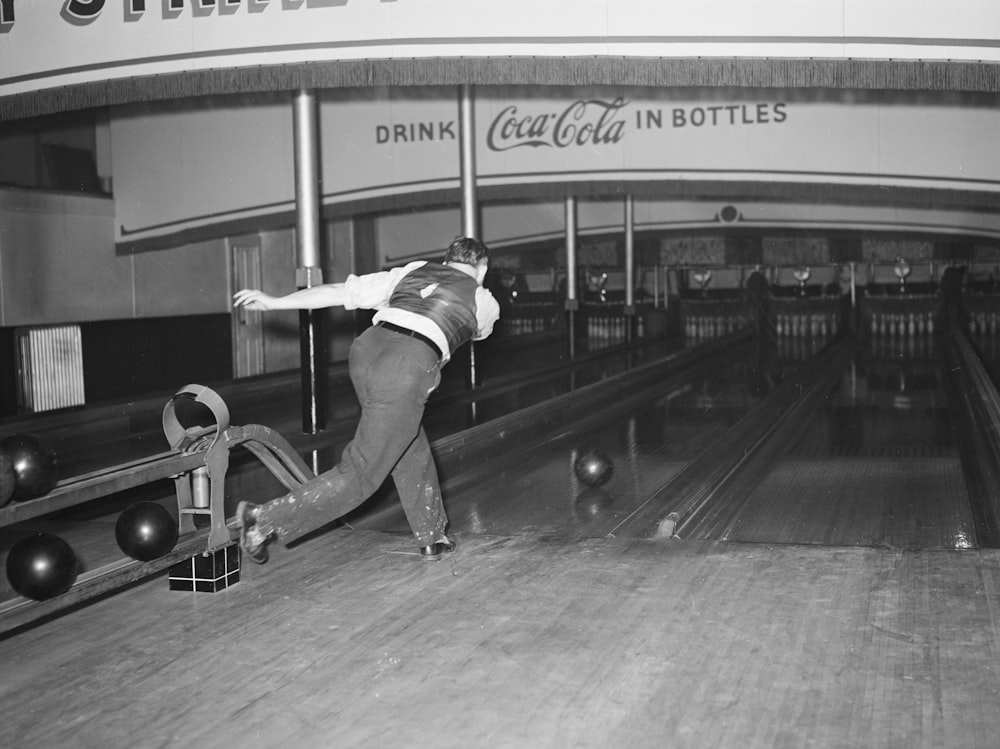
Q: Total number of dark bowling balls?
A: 5